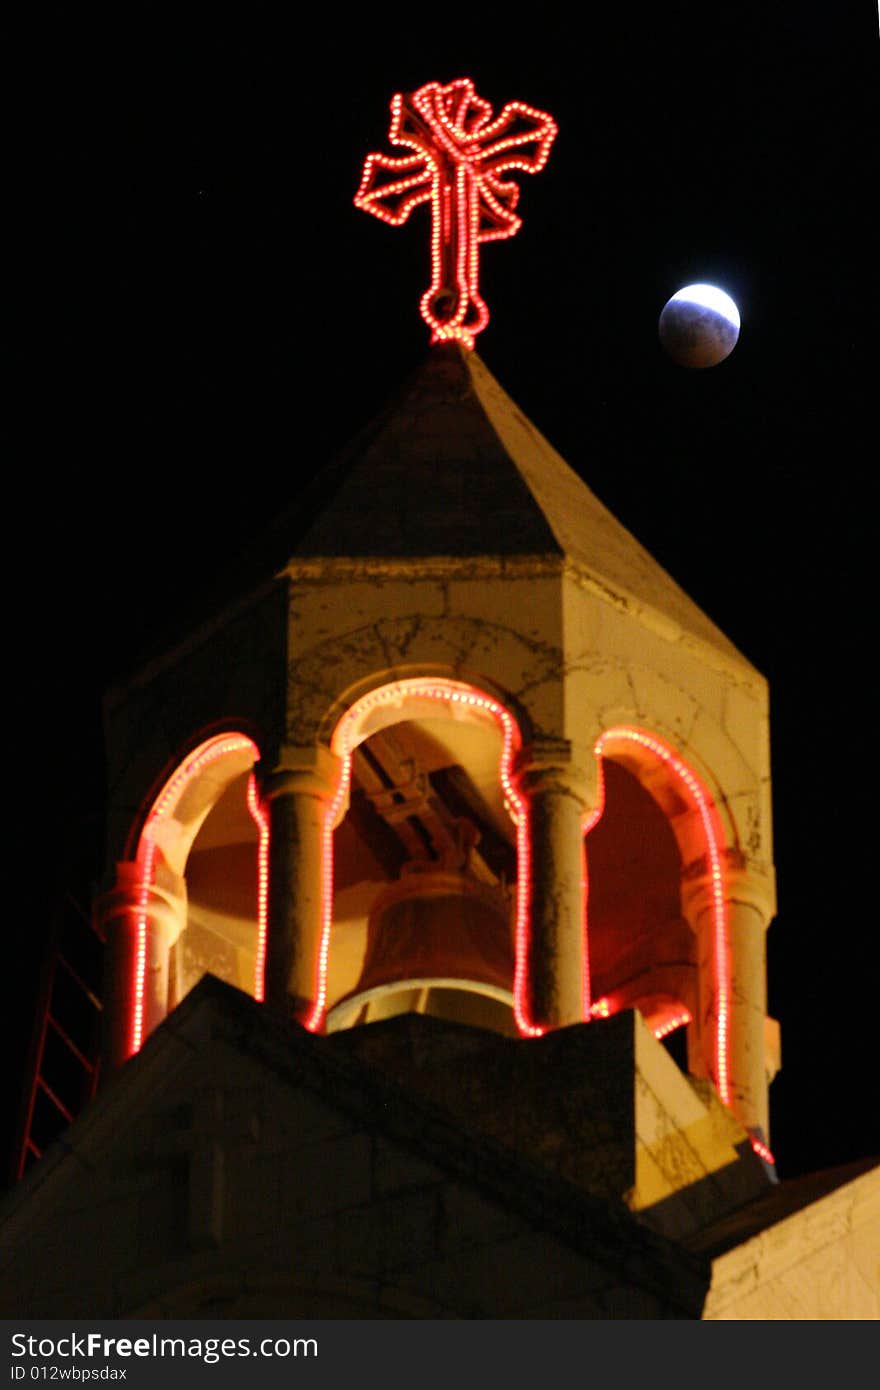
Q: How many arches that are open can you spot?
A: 3